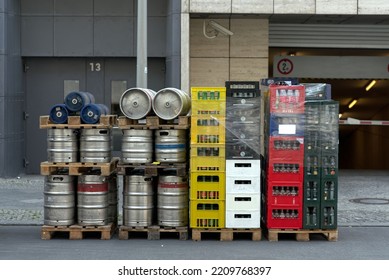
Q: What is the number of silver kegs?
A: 10